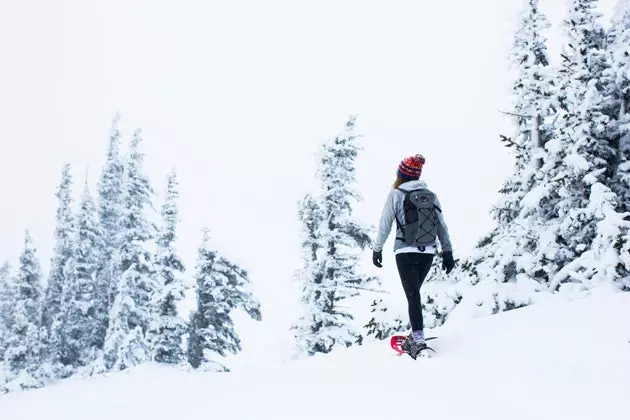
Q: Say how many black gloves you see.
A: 2